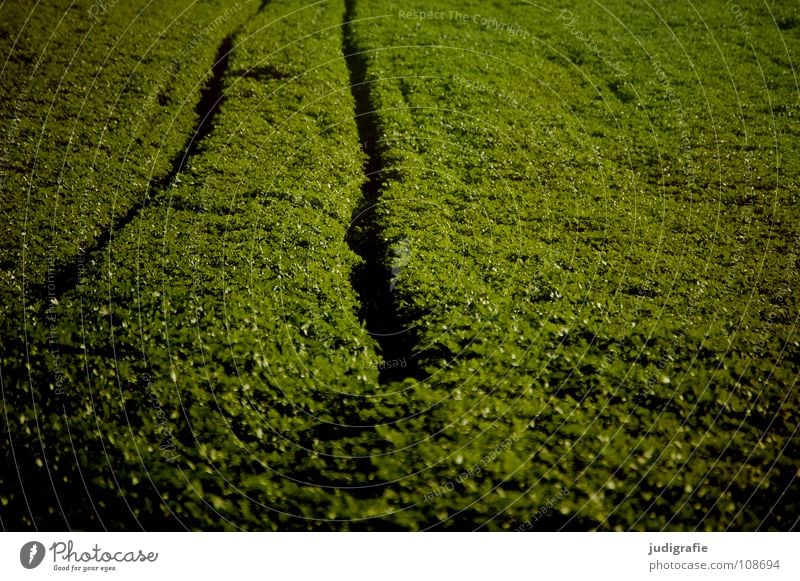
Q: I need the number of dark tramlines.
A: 2